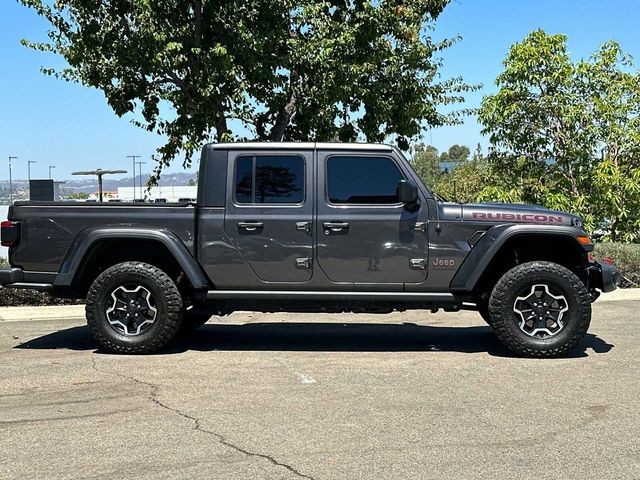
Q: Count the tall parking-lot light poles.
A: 5